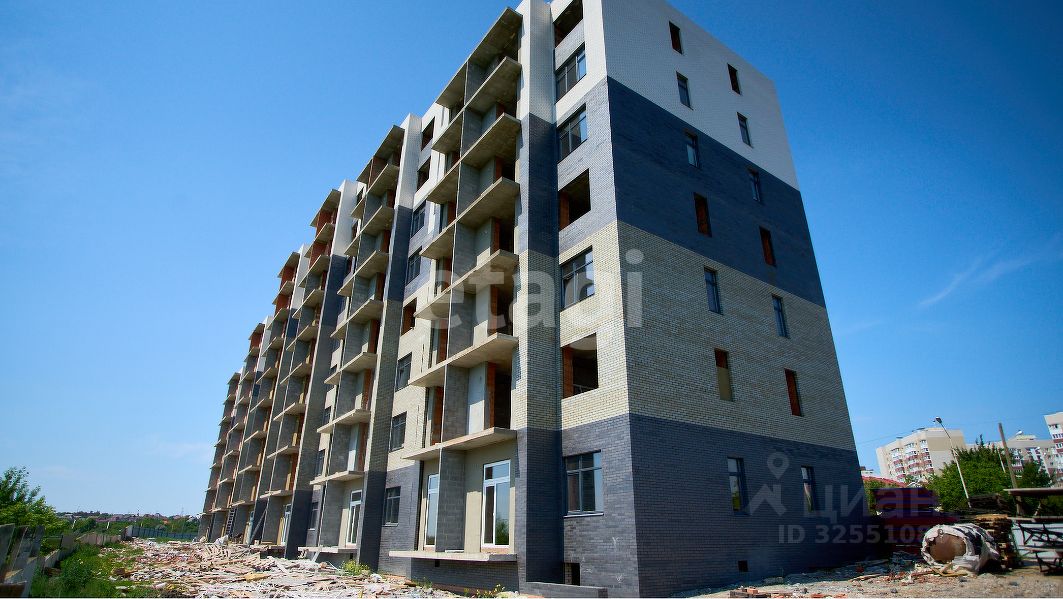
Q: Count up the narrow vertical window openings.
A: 14